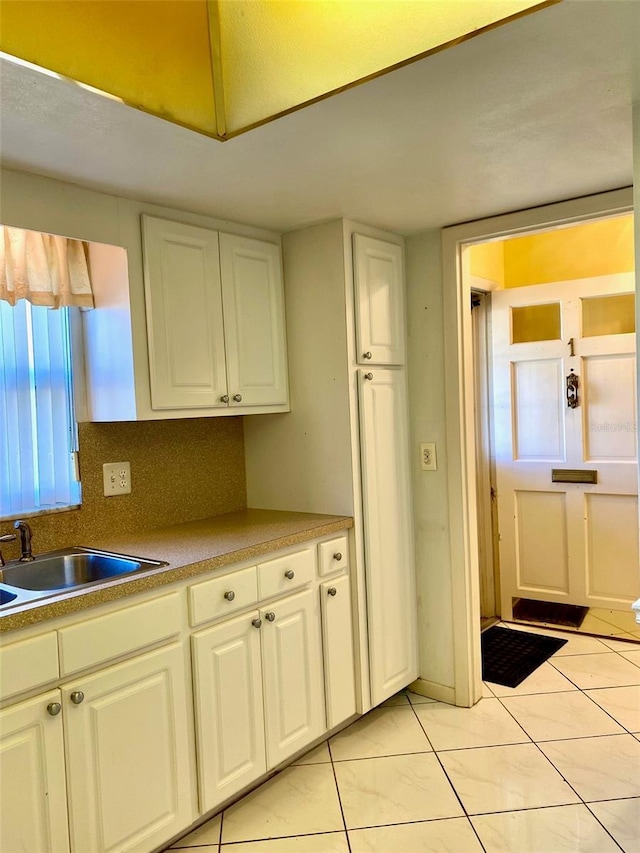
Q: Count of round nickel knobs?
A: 12